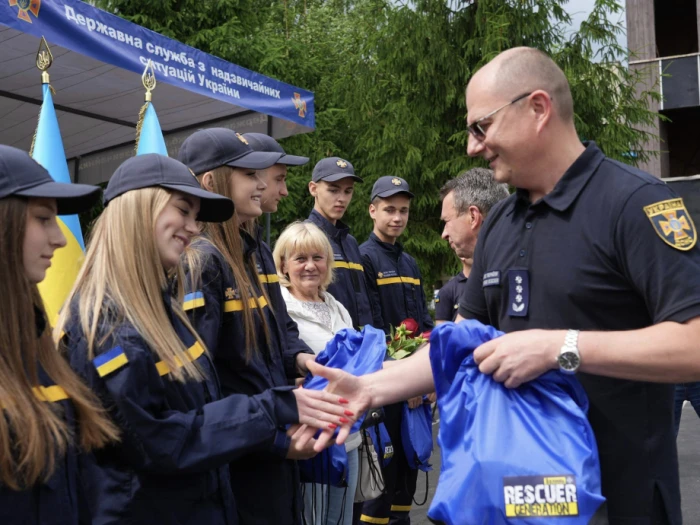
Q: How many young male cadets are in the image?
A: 3